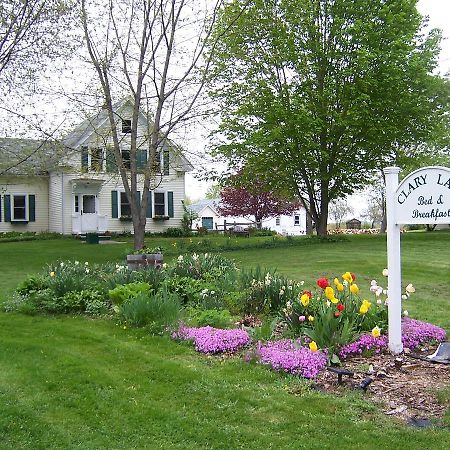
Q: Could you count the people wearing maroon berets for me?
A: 0